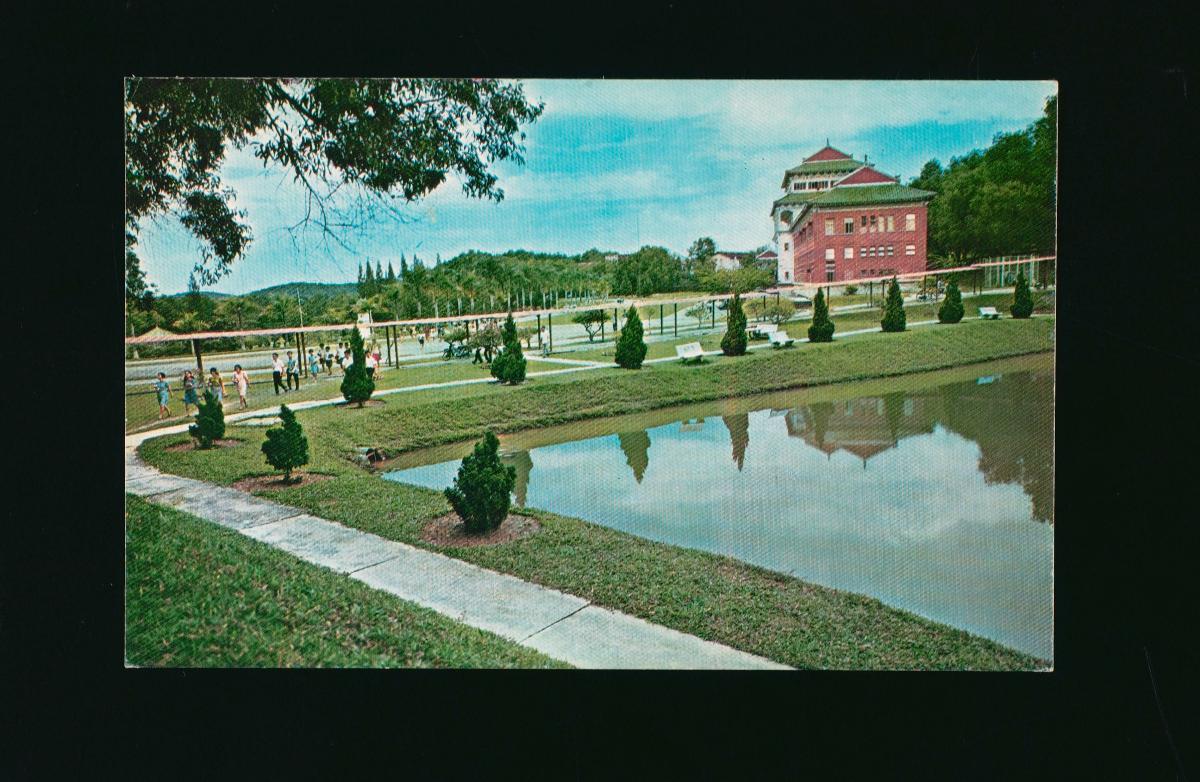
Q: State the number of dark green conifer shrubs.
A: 11